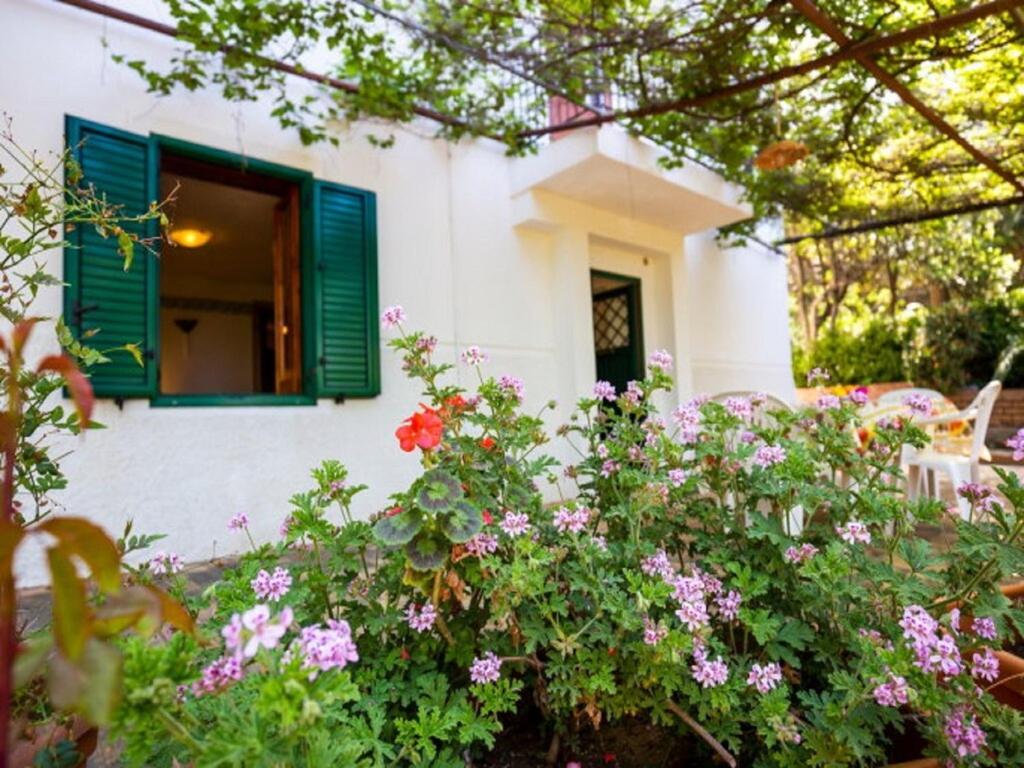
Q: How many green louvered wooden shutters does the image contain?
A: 2